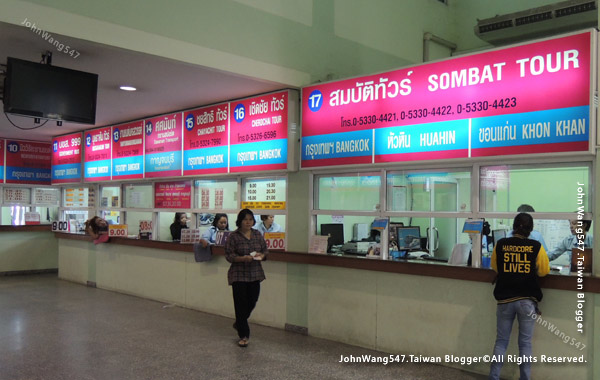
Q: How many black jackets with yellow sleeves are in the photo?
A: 1